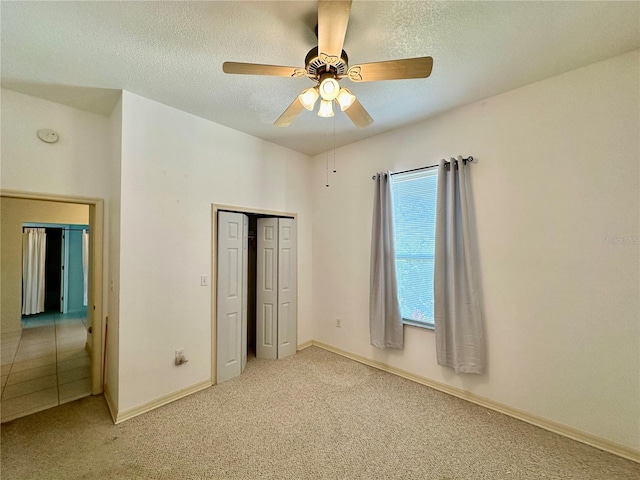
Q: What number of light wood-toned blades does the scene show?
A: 5